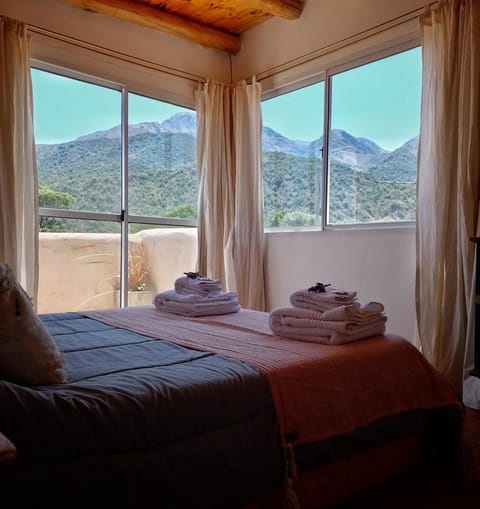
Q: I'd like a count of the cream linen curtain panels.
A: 4